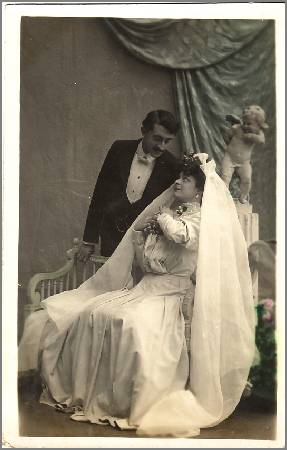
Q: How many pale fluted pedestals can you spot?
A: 1